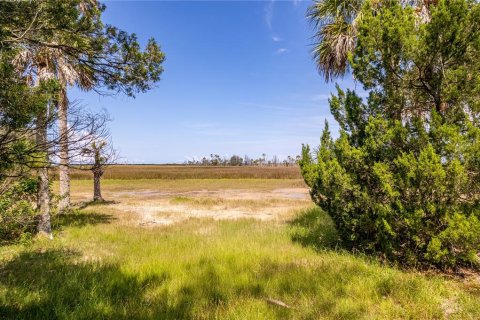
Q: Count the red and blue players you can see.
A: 0